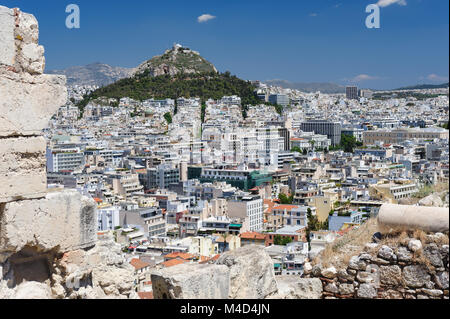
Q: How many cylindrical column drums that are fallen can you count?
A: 1